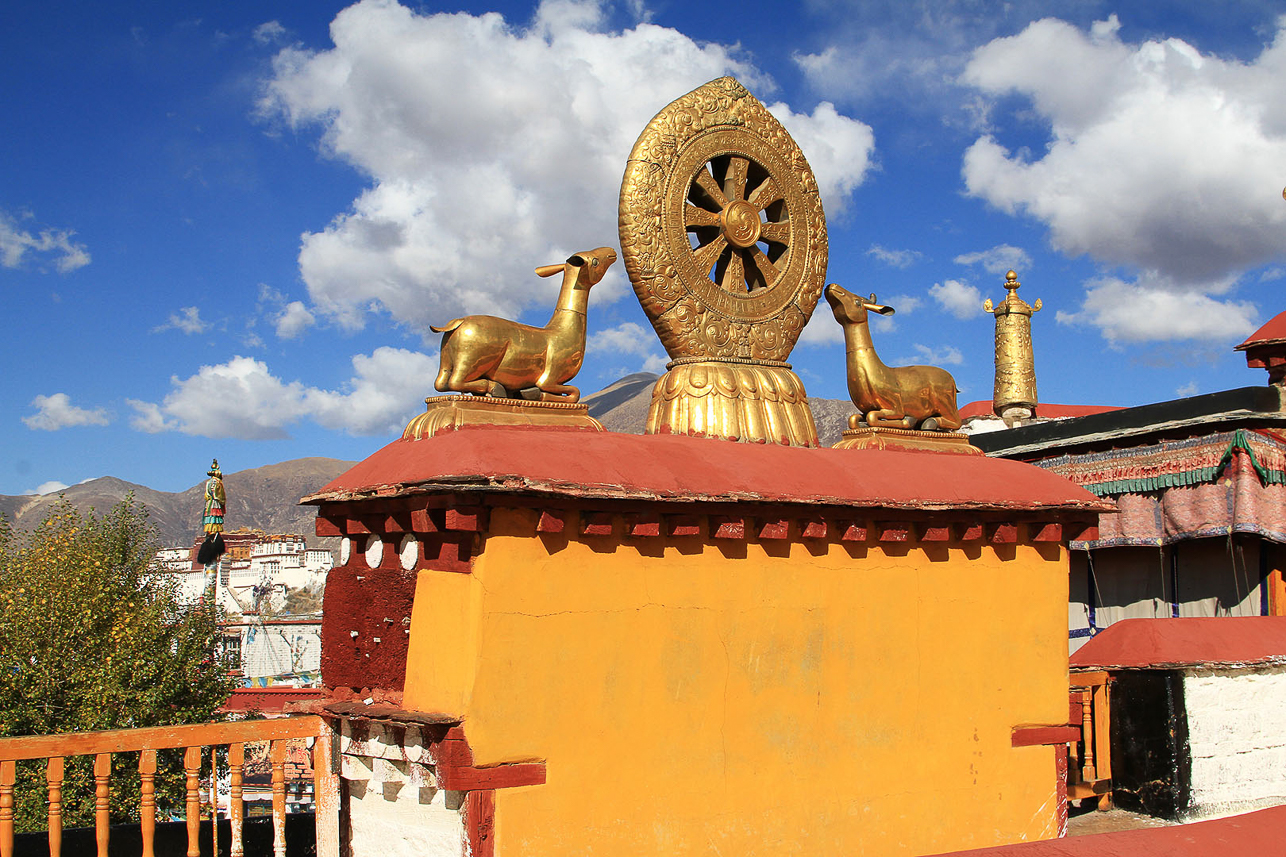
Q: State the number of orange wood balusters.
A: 9